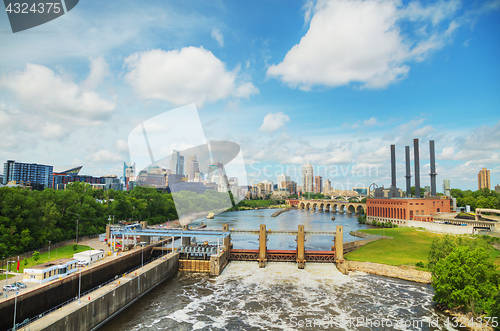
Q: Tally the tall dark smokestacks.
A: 4